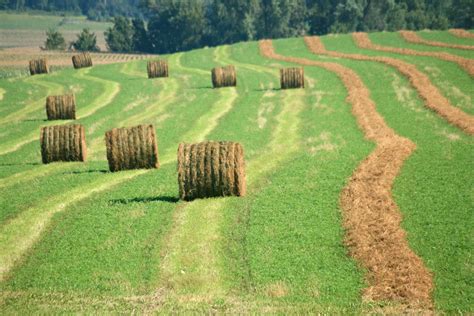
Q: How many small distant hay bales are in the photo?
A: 5